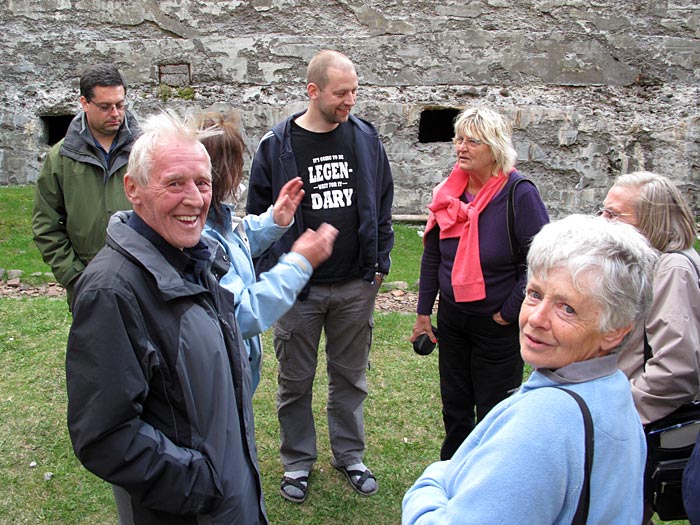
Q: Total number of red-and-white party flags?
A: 0